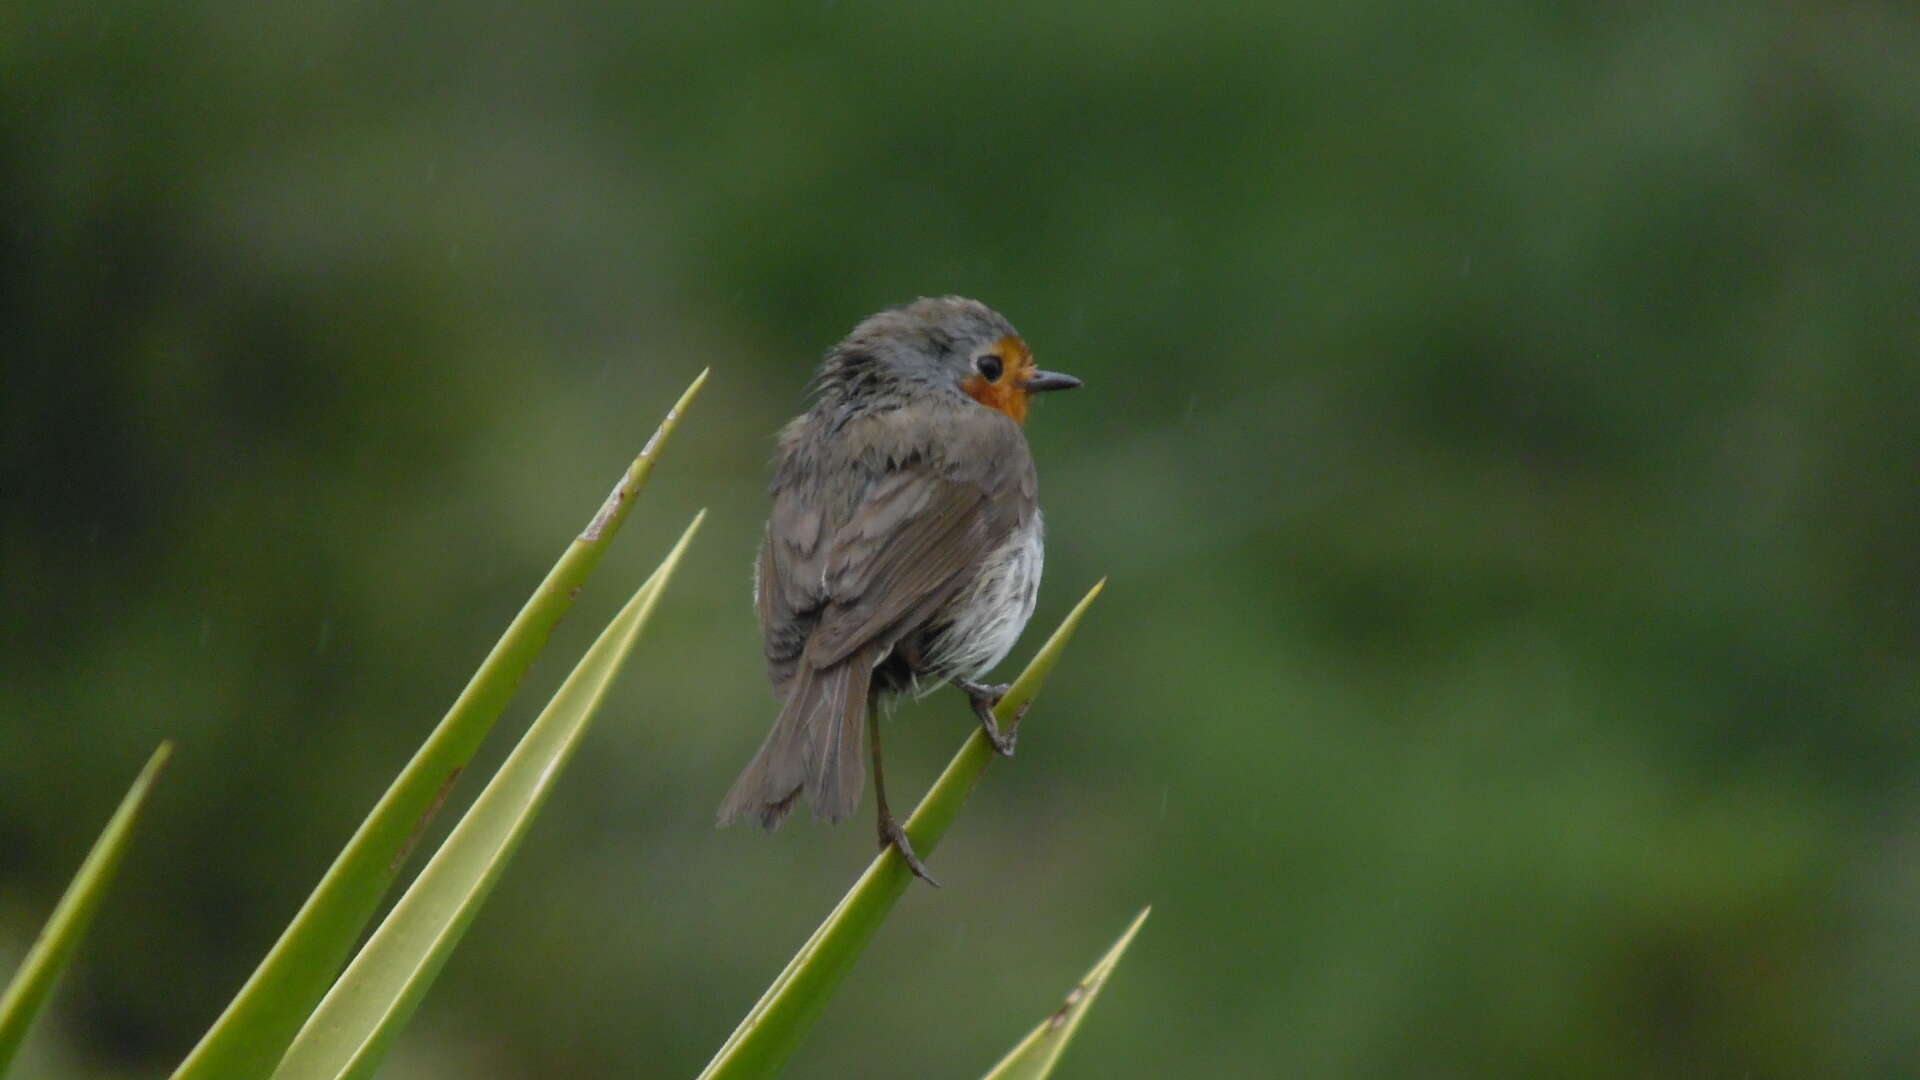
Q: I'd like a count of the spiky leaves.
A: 5